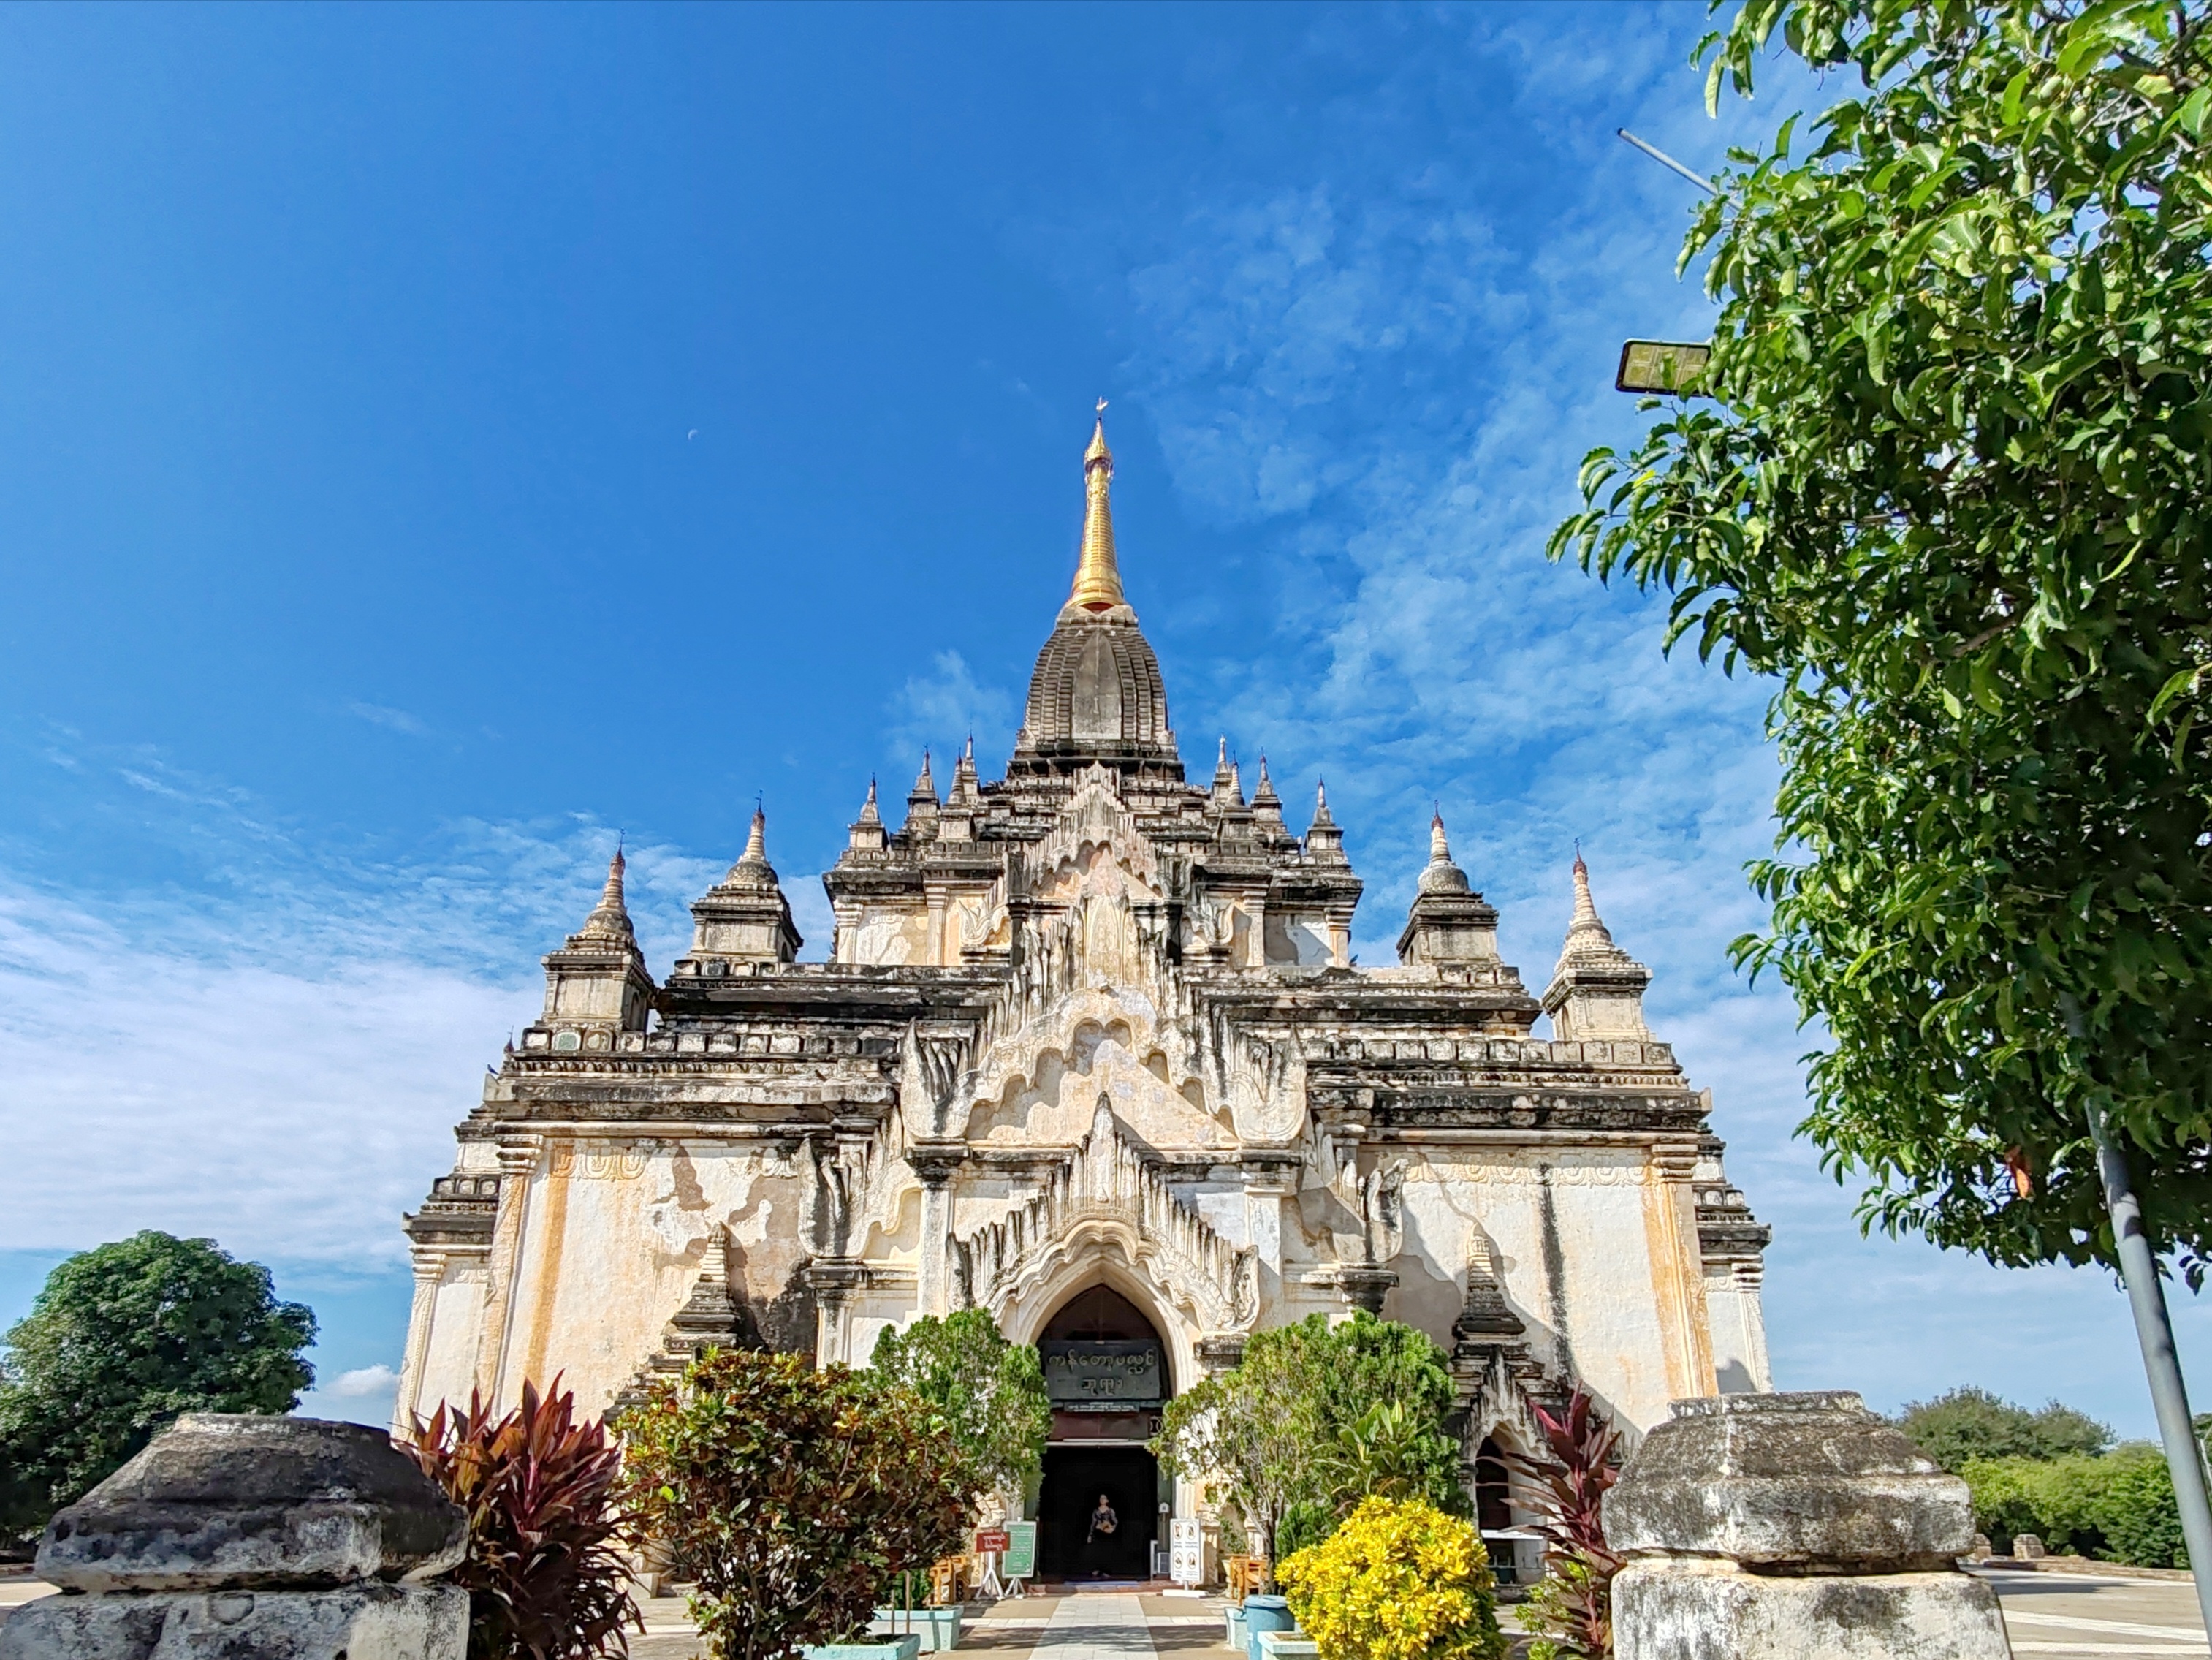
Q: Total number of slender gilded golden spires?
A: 1